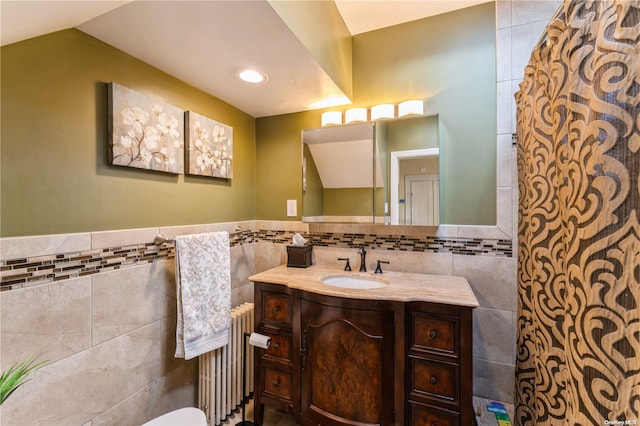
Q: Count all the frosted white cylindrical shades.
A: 4